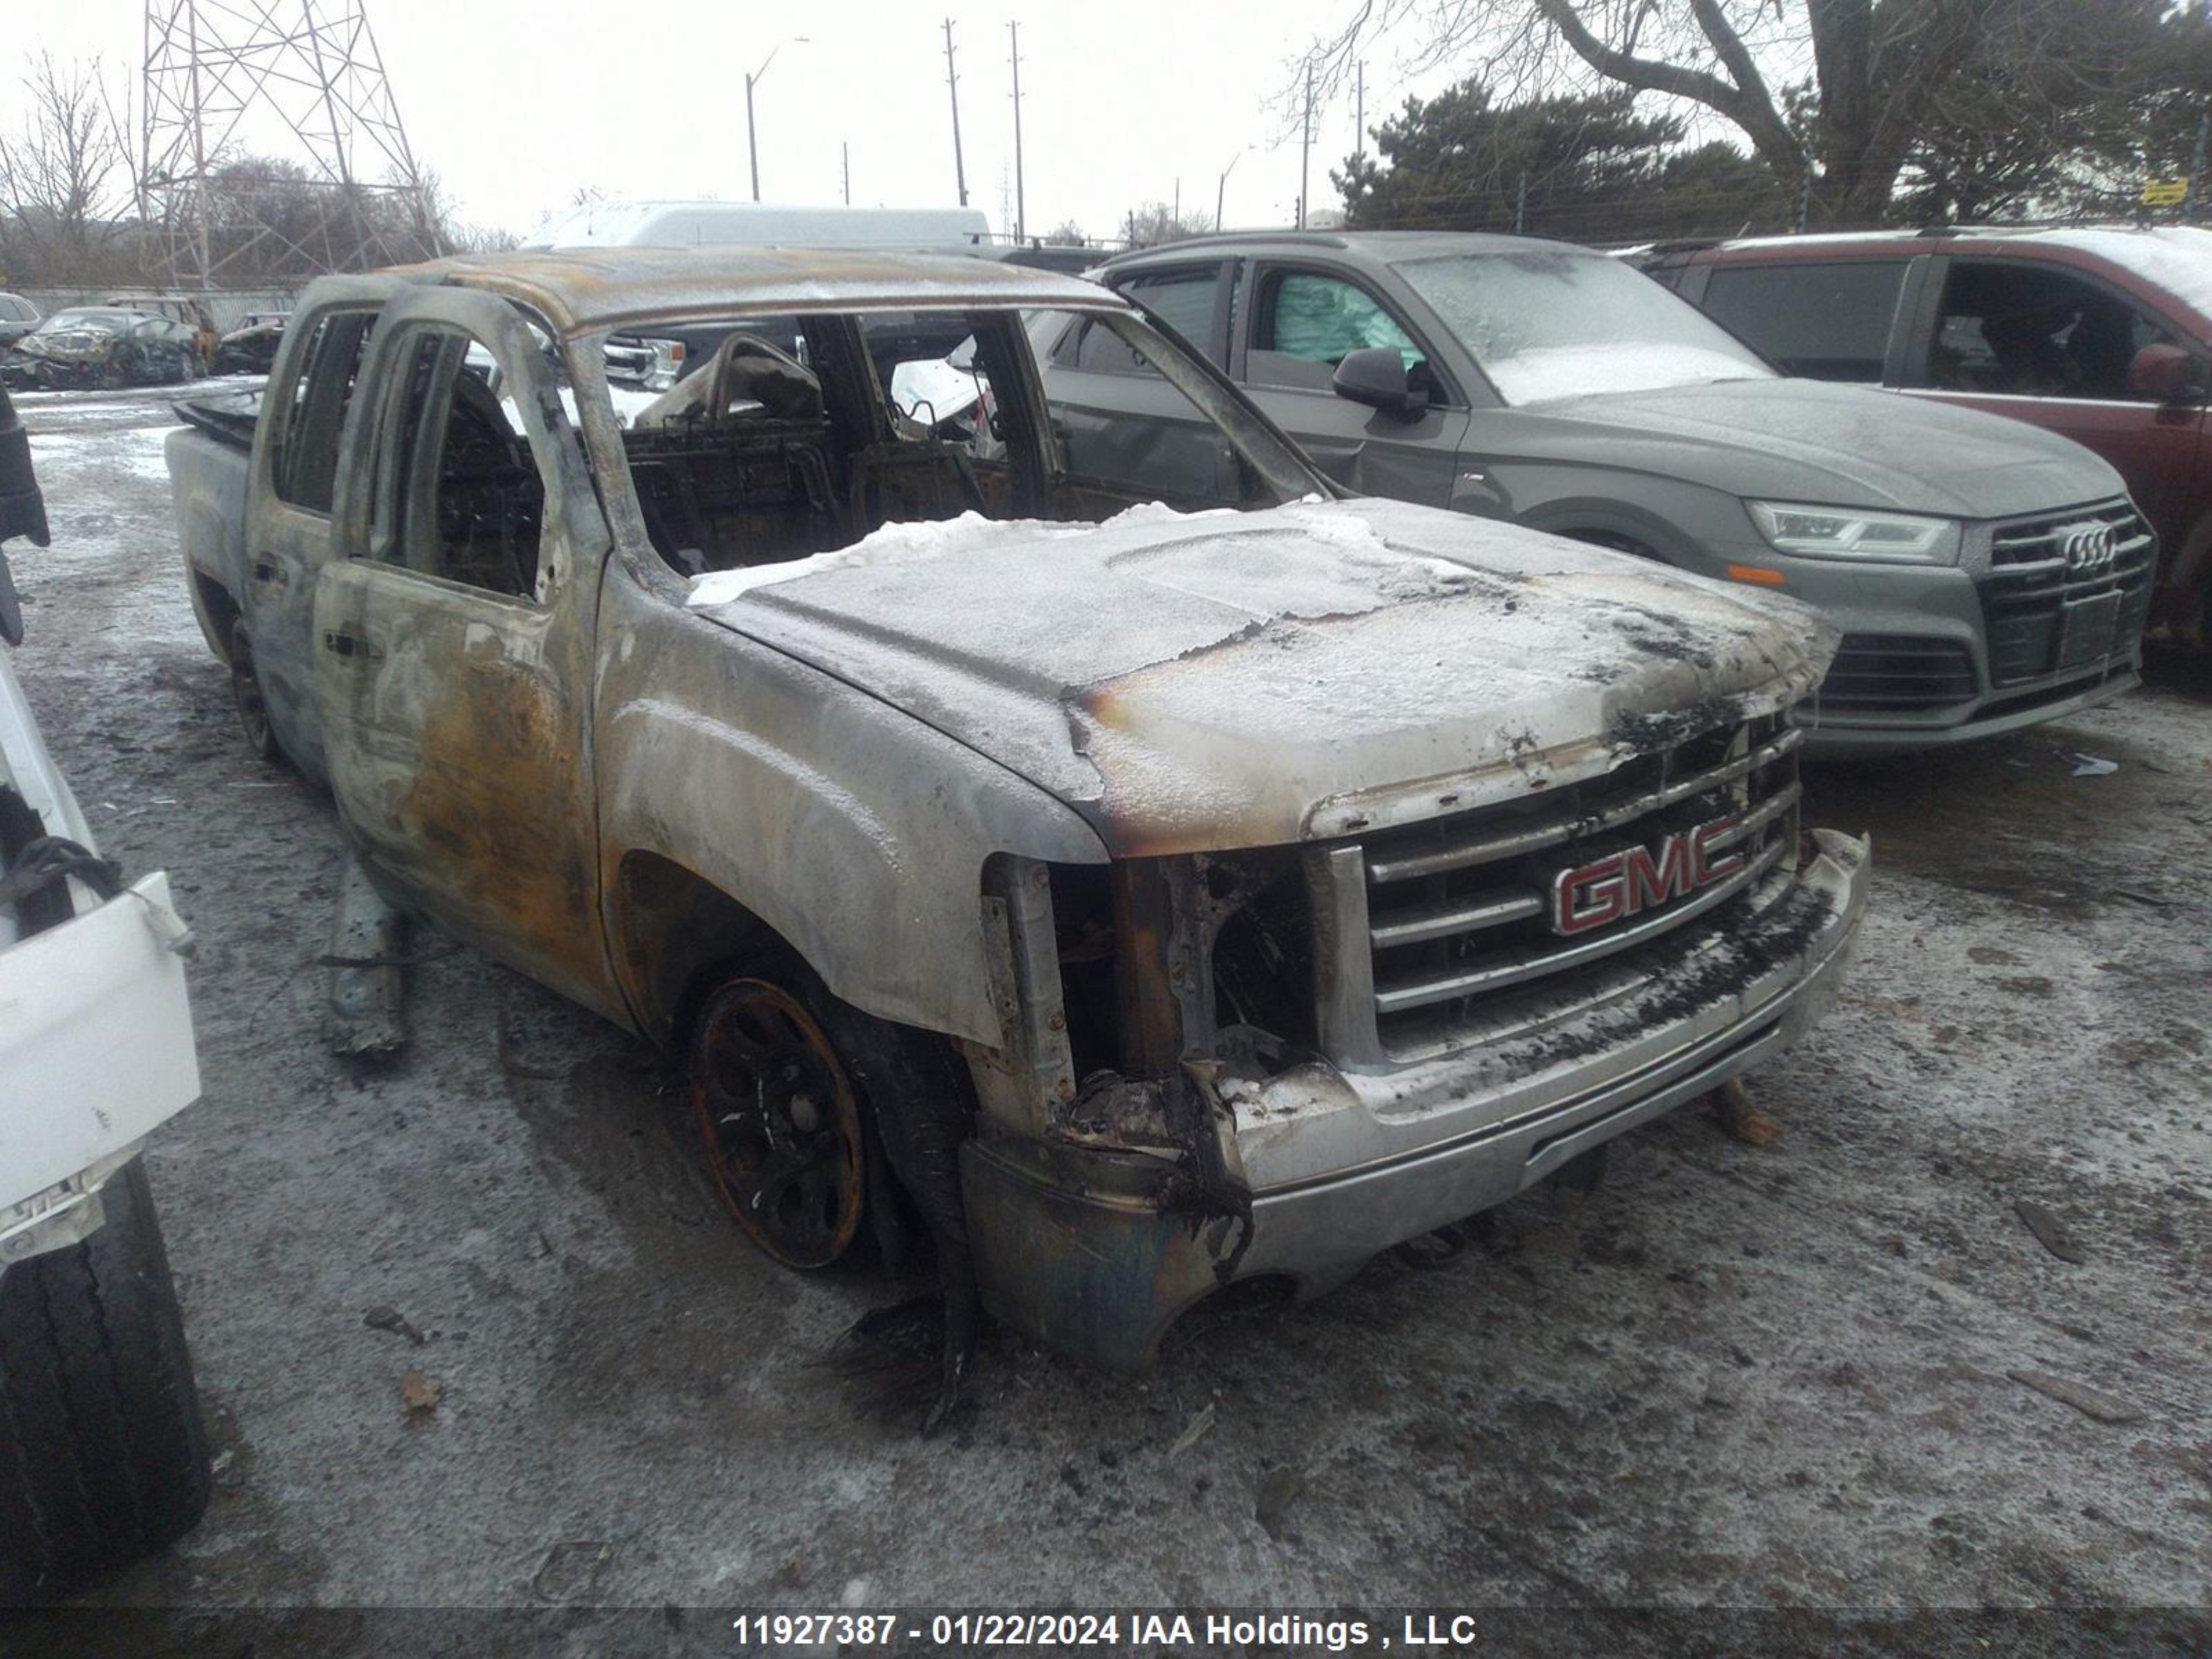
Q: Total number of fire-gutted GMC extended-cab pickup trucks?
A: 1